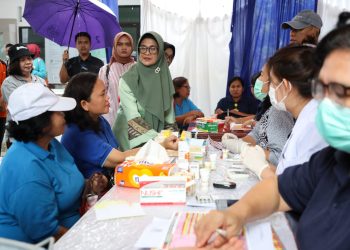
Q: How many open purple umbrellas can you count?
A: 1